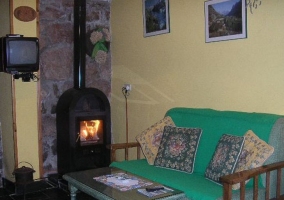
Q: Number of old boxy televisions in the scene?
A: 1